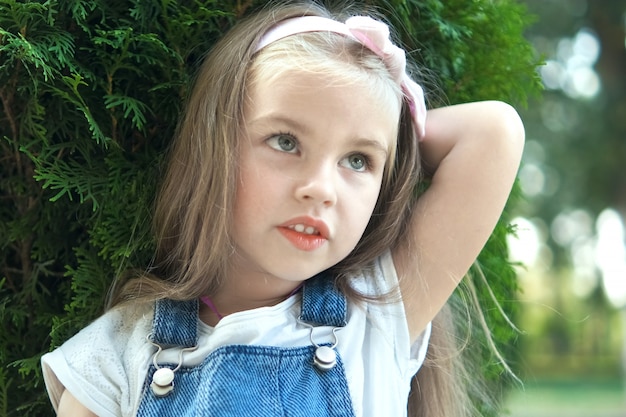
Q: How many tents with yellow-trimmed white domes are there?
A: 0